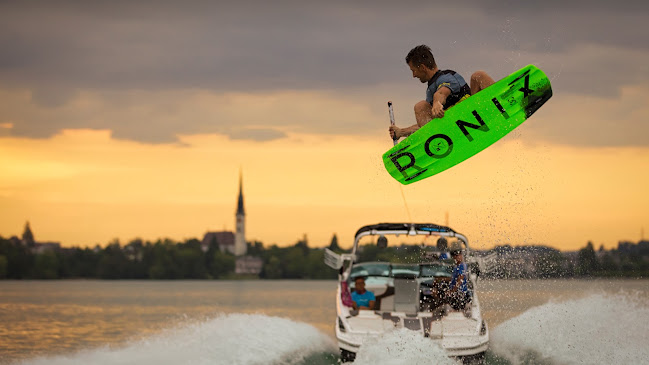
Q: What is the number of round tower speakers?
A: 2